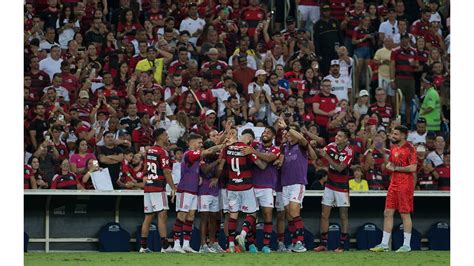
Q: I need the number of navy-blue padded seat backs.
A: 11